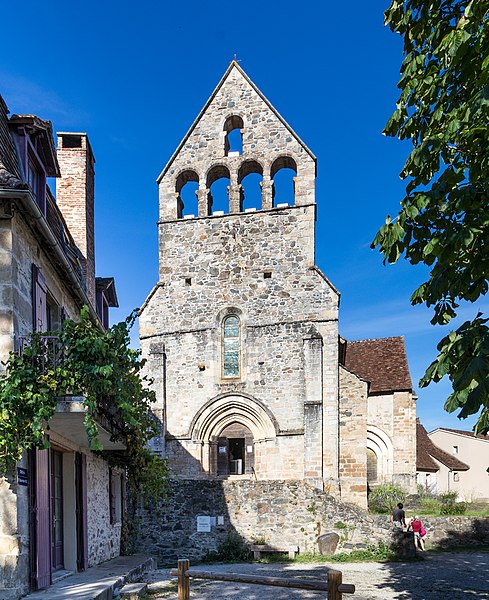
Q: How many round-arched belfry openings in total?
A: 5